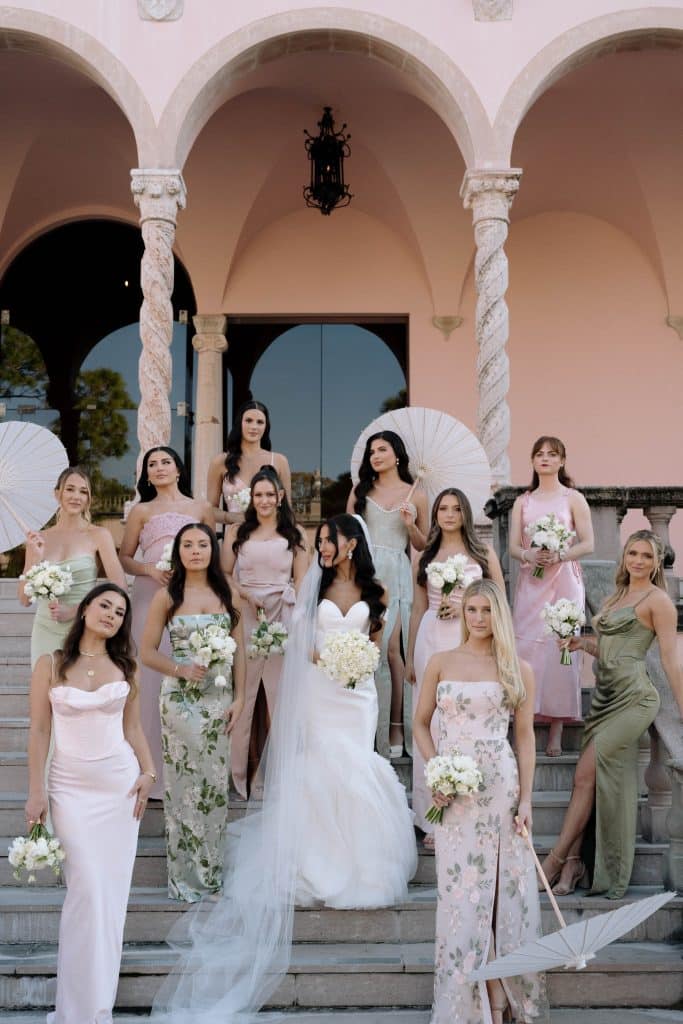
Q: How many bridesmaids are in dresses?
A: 11